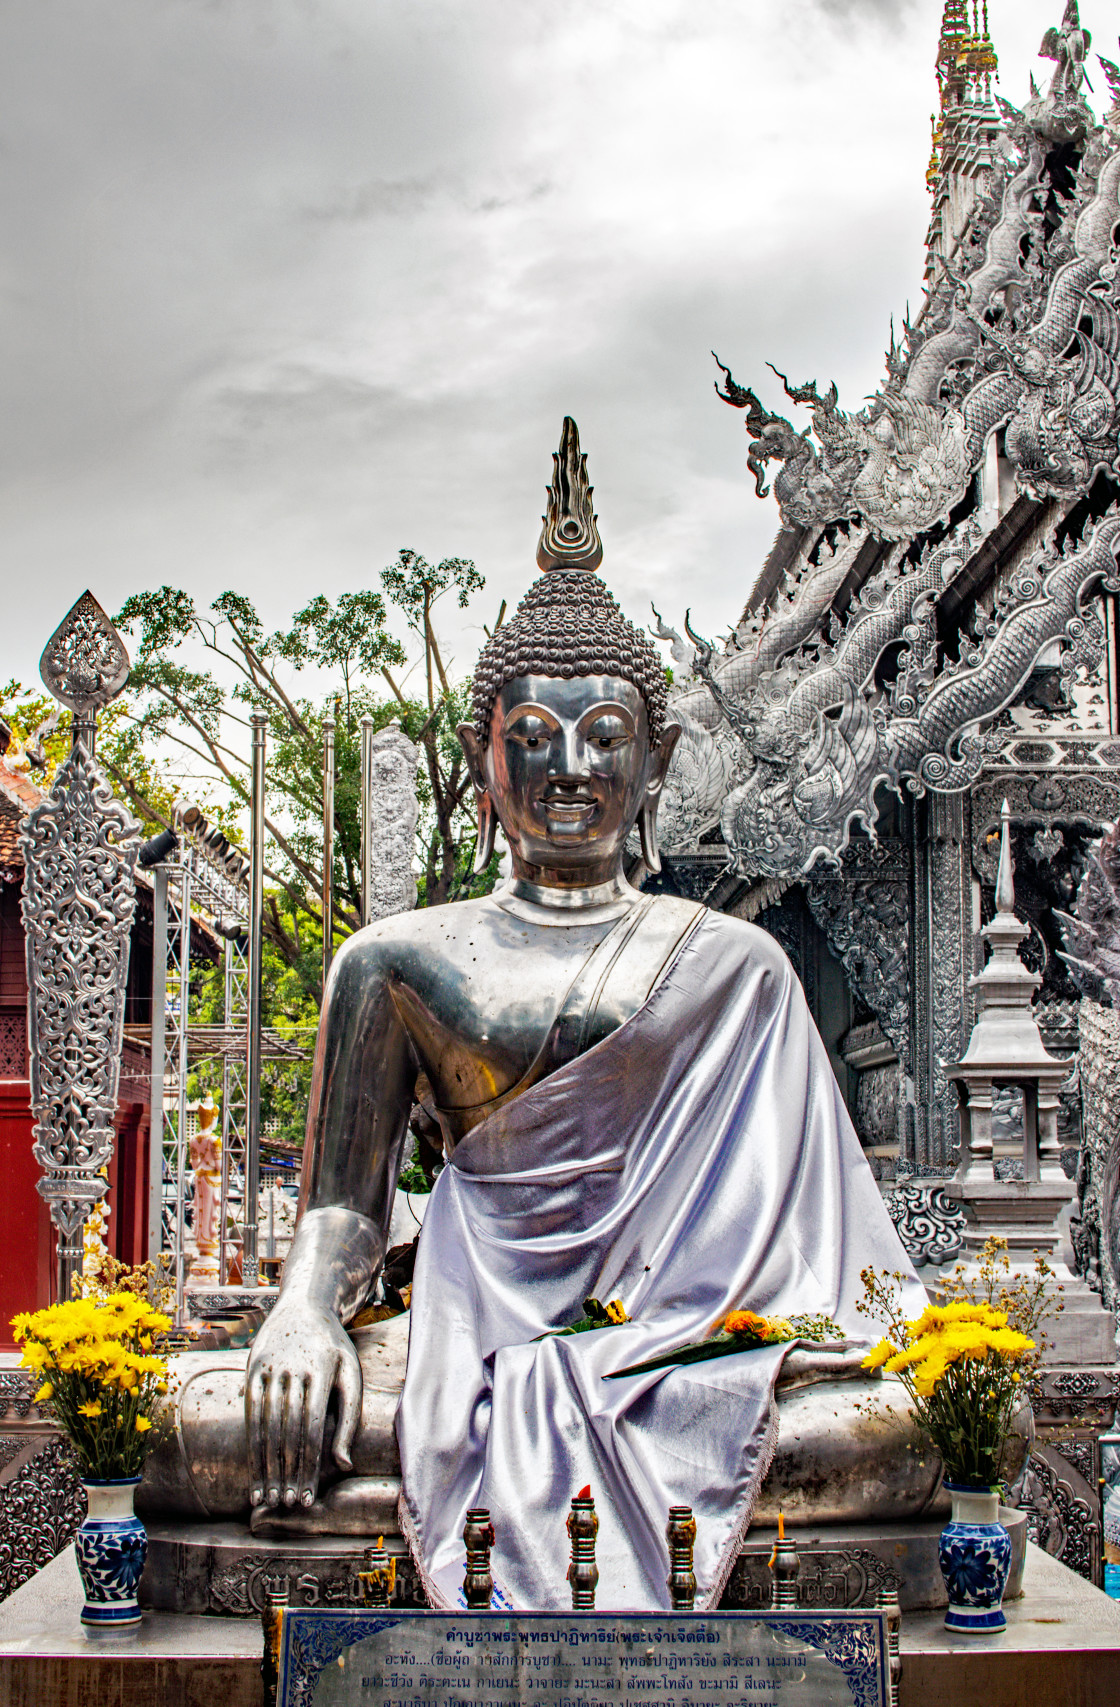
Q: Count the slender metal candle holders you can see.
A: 7